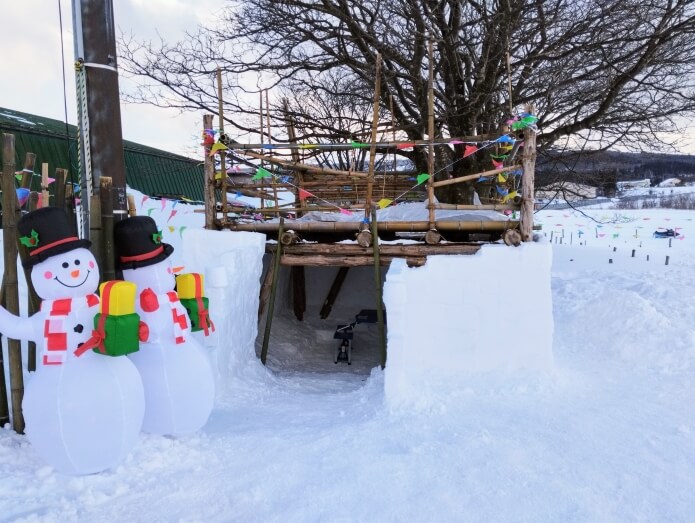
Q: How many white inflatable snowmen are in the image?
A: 2